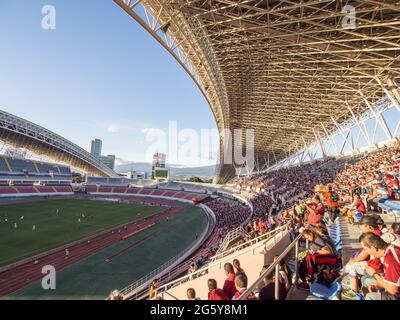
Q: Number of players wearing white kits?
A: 7